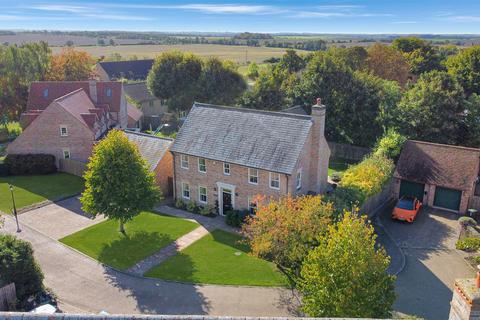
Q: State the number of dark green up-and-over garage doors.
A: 2